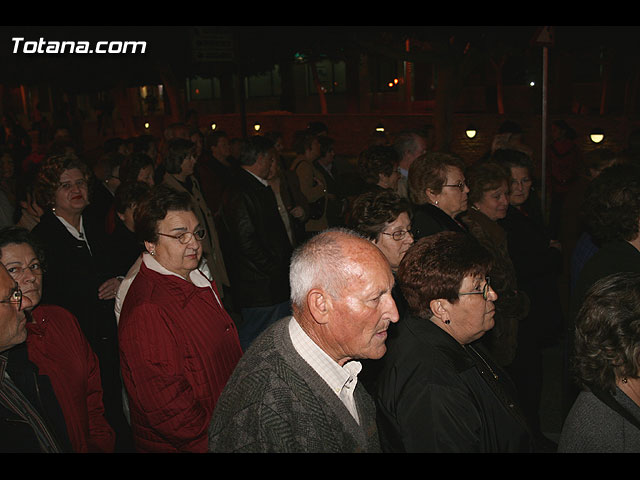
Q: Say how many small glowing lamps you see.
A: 6